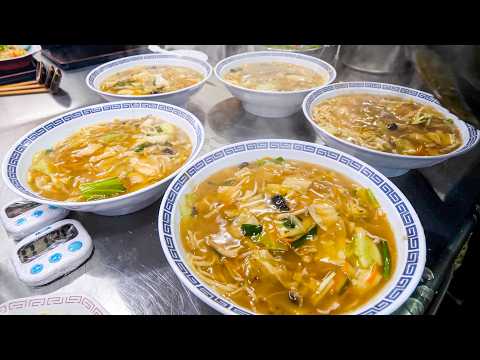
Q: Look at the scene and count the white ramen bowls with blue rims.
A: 5